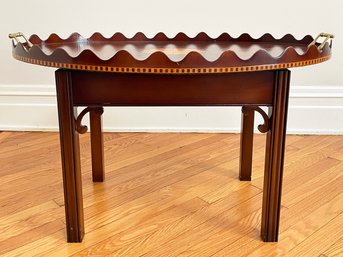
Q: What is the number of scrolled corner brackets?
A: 2